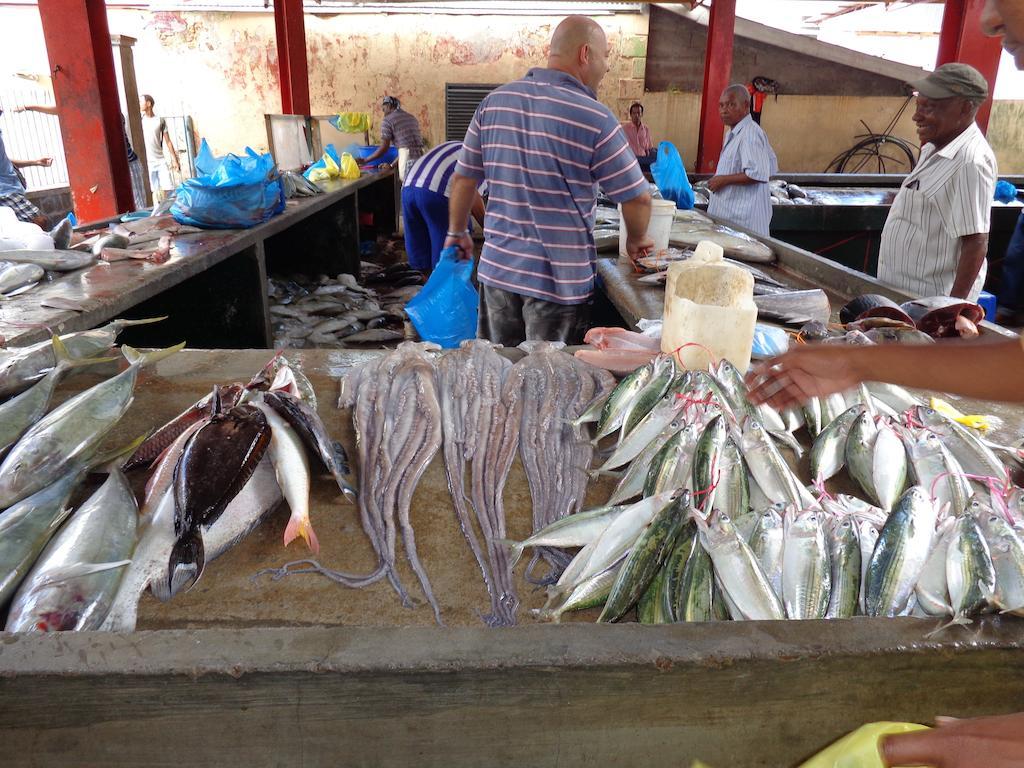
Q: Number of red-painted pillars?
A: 4